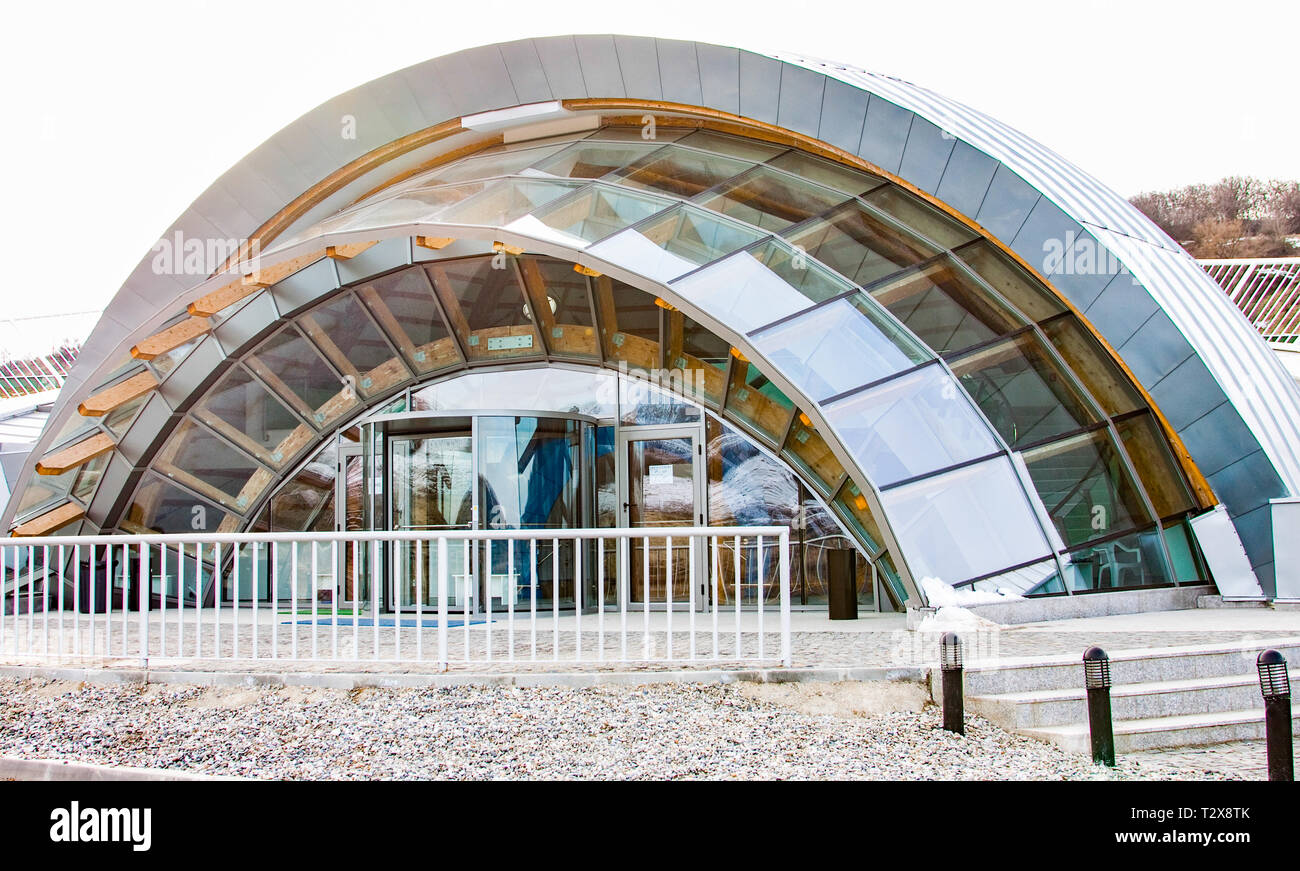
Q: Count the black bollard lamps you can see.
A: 3